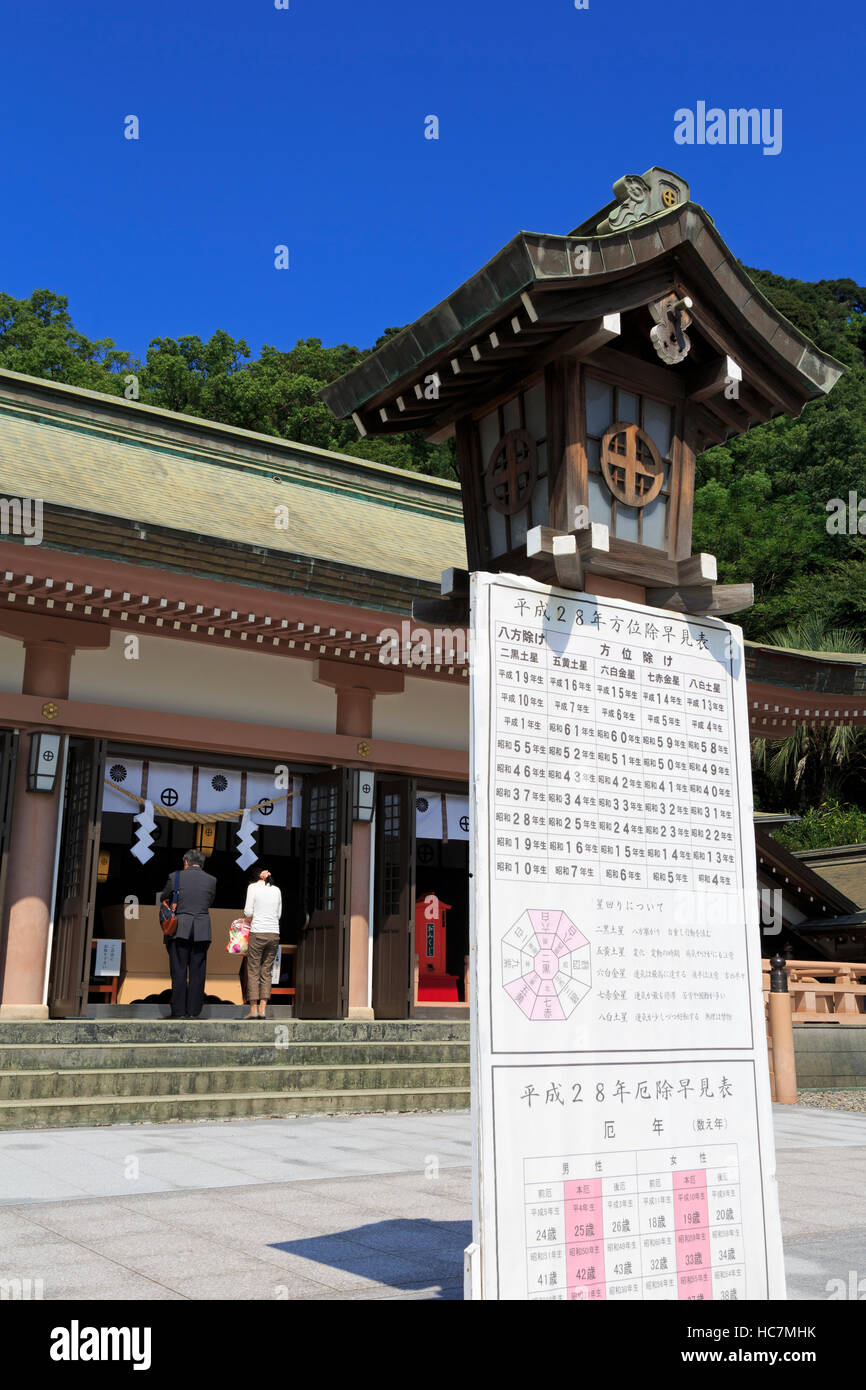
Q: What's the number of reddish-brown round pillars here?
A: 2